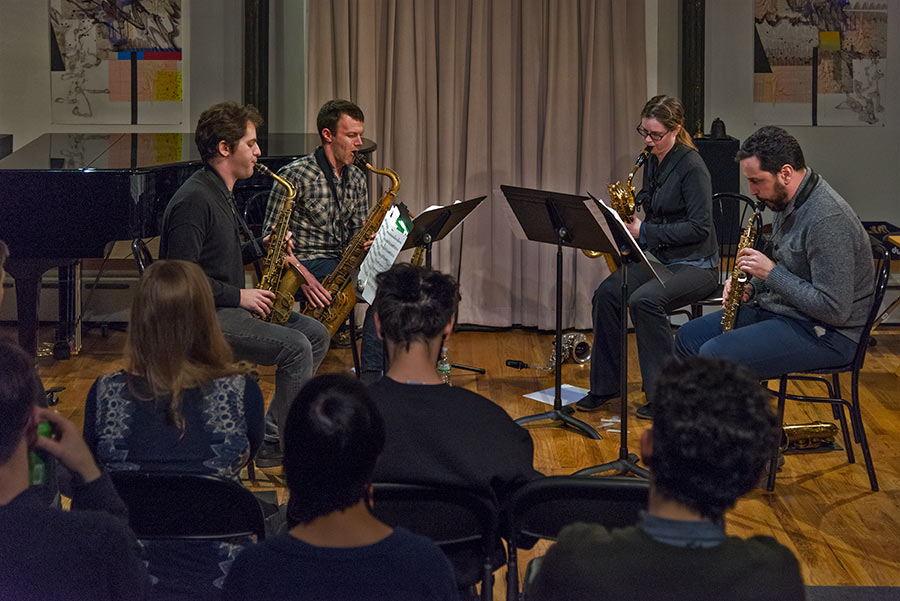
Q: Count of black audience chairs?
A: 3